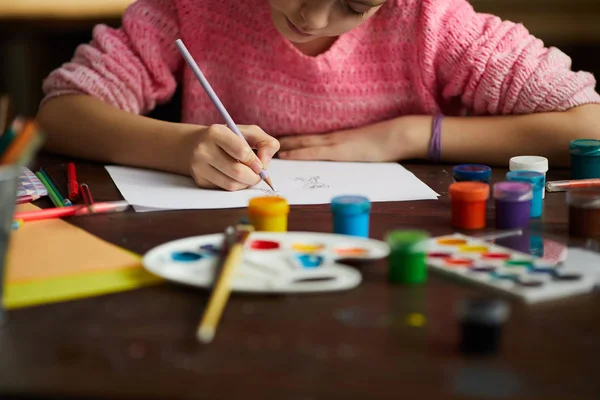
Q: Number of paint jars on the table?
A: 11